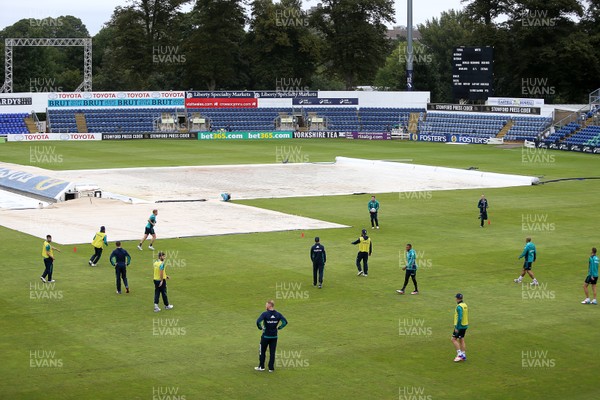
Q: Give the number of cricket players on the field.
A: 14